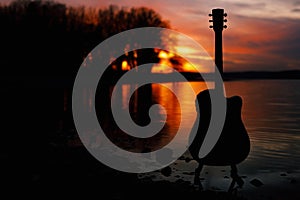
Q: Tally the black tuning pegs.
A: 6